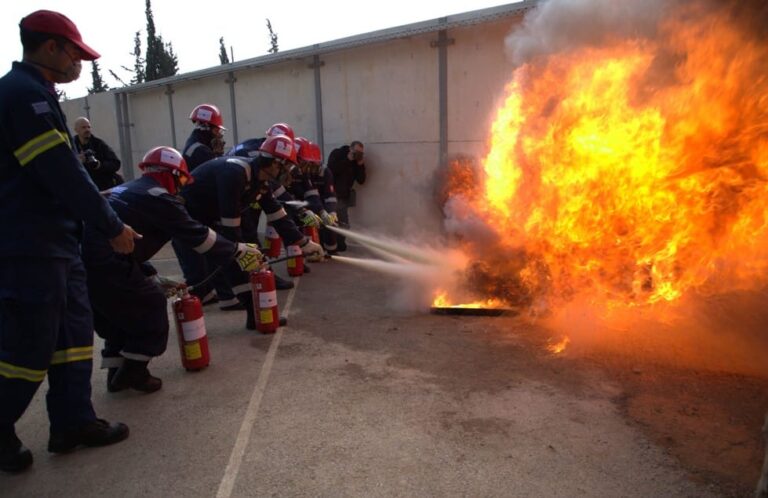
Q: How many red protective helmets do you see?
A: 6